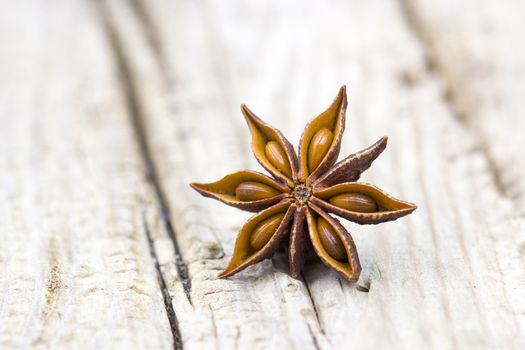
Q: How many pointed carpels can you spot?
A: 8